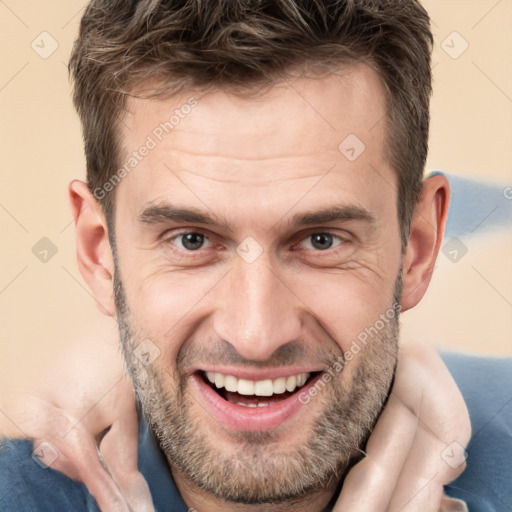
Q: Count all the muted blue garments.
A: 1